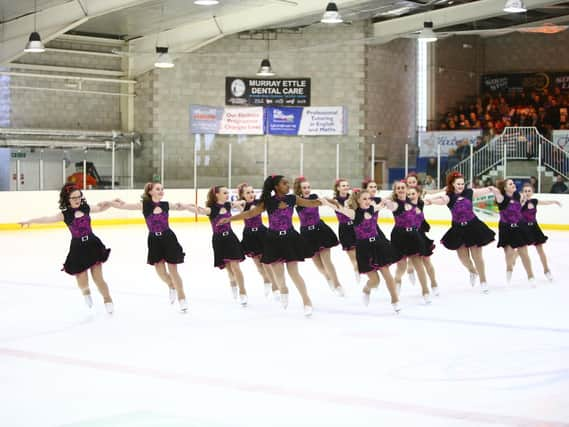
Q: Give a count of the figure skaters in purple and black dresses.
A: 15